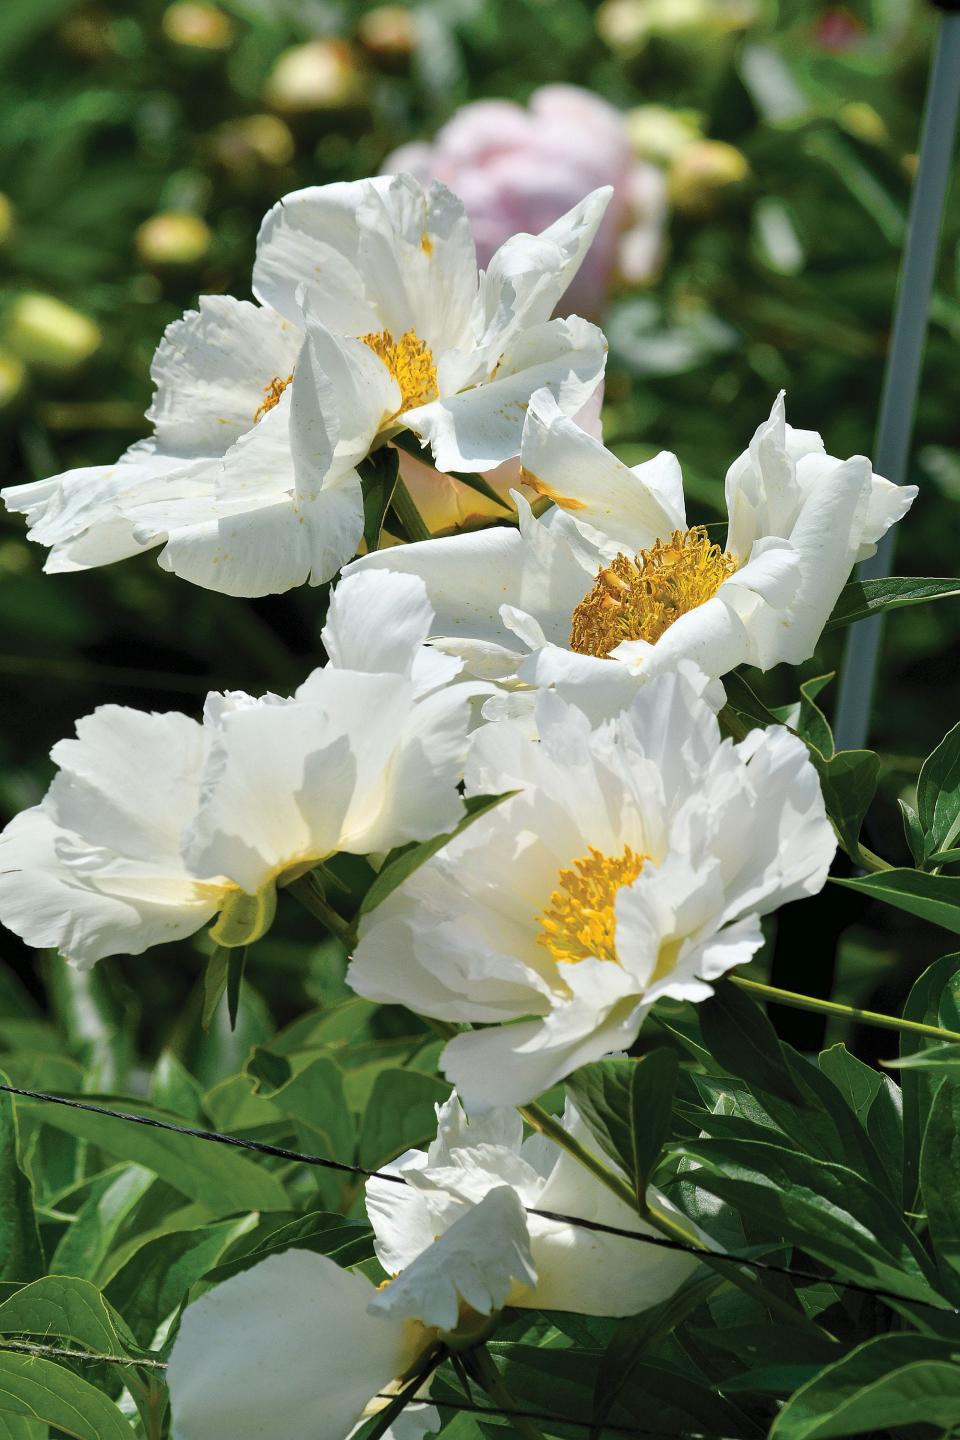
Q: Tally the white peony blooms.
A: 5